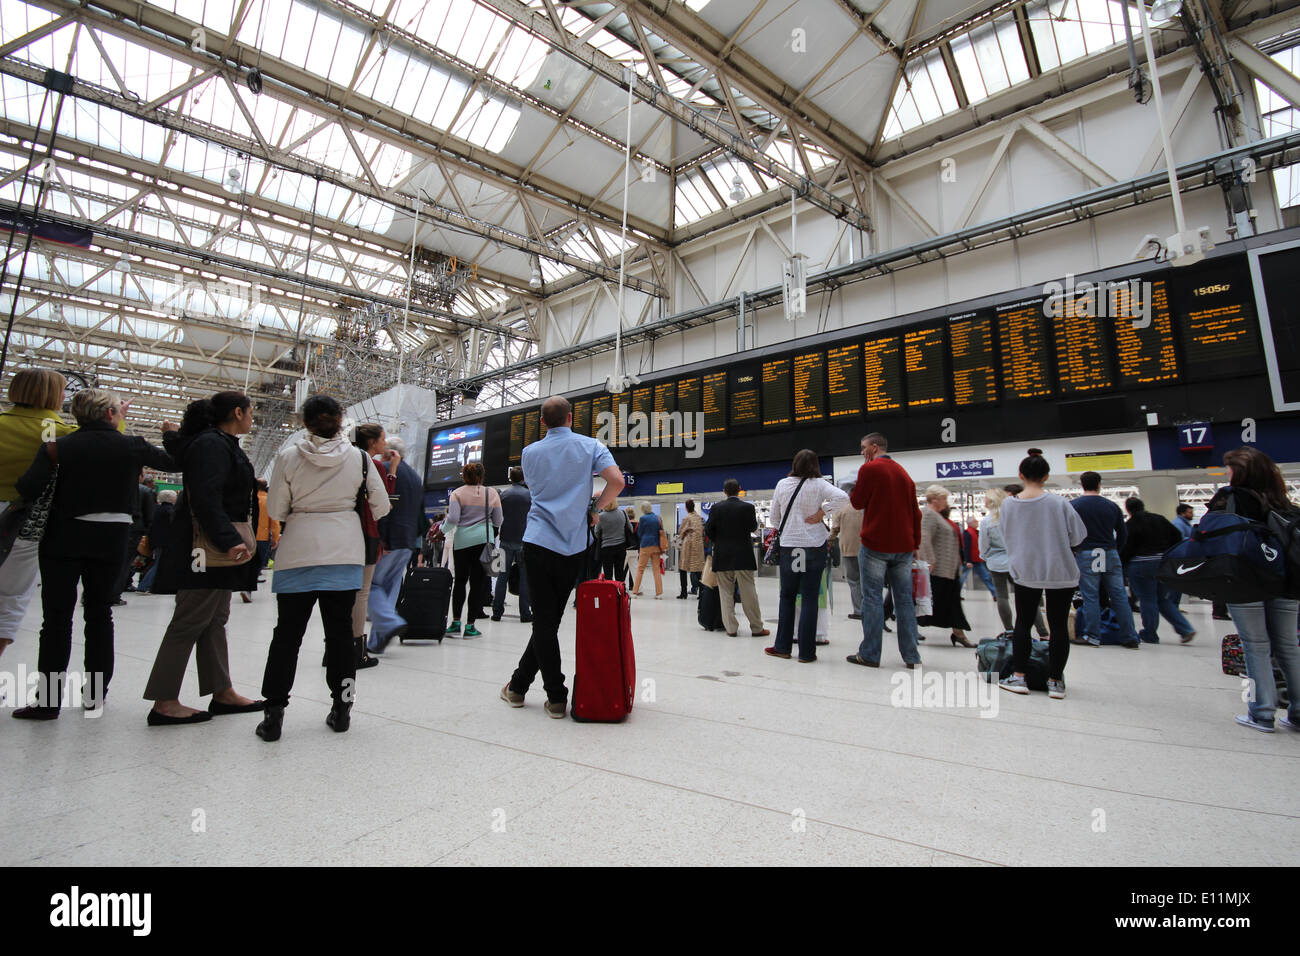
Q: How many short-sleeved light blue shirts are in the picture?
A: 1